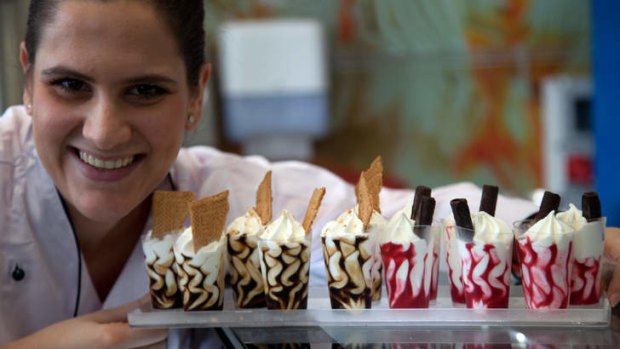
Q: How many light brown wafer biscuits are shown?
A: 6